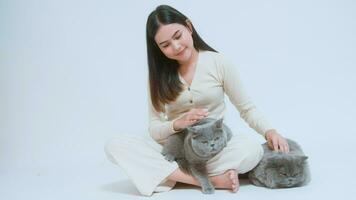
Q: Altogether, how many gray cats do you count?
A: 2